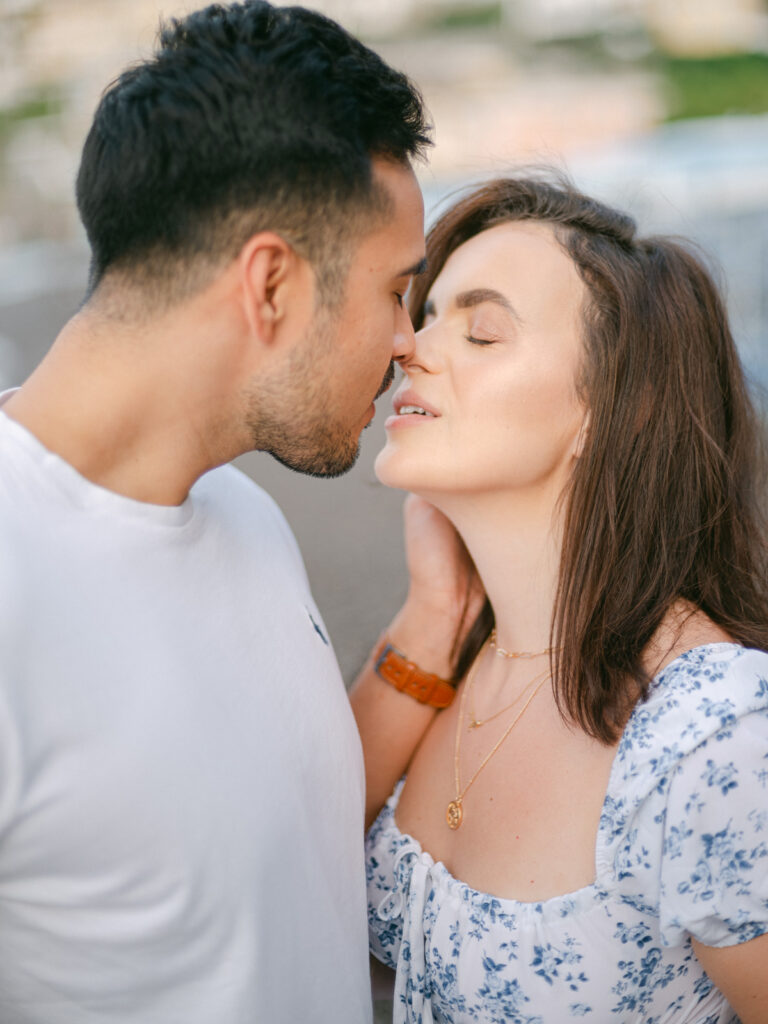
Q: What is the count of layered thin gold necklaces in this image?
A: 3